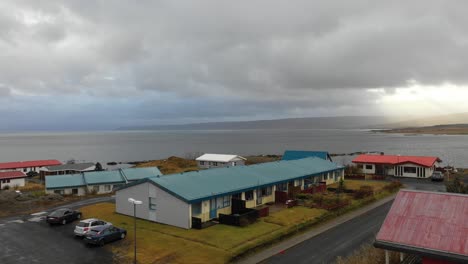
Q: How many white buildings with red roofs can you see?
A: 3